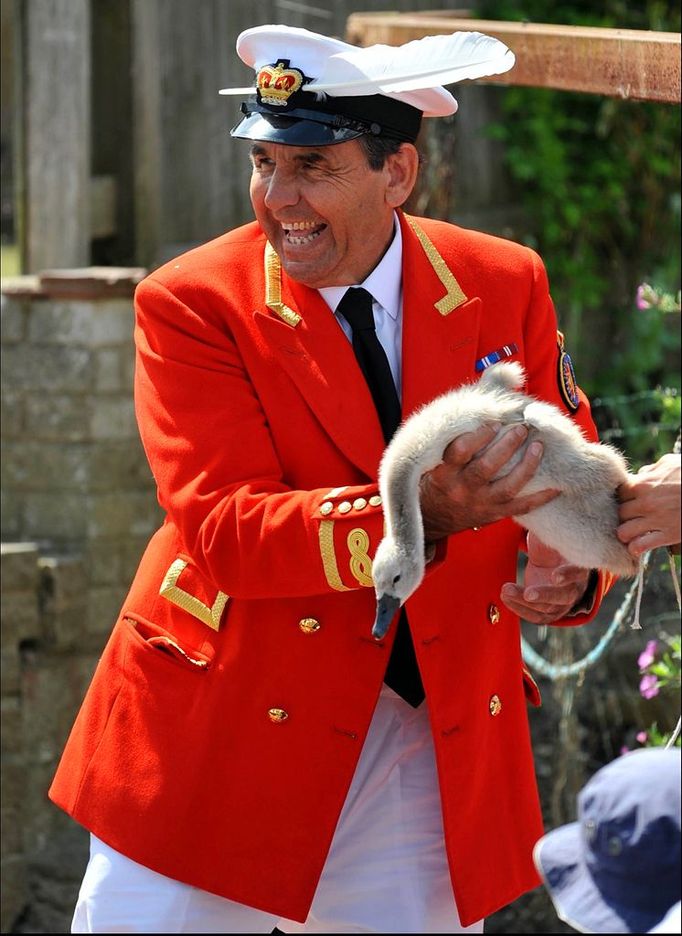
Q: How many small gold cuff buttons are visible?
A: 4